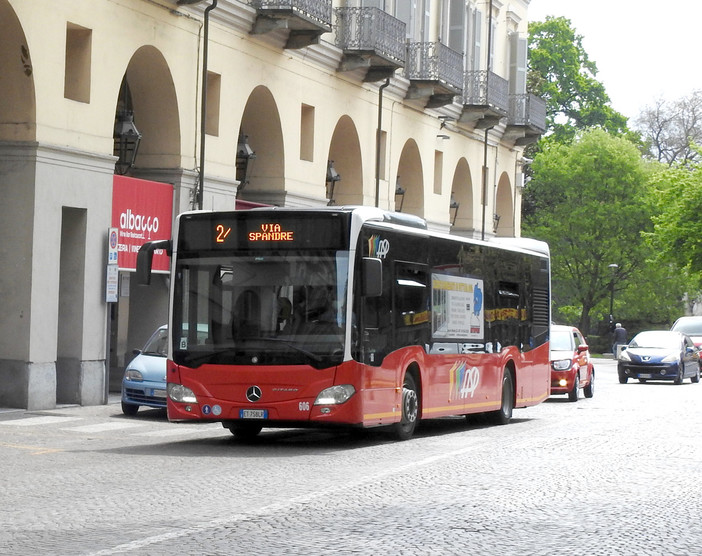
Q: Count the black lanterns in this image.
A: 6